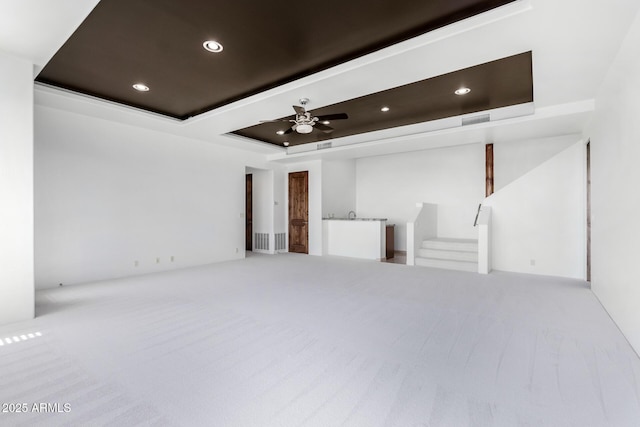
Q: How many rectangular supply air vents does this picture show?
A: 2